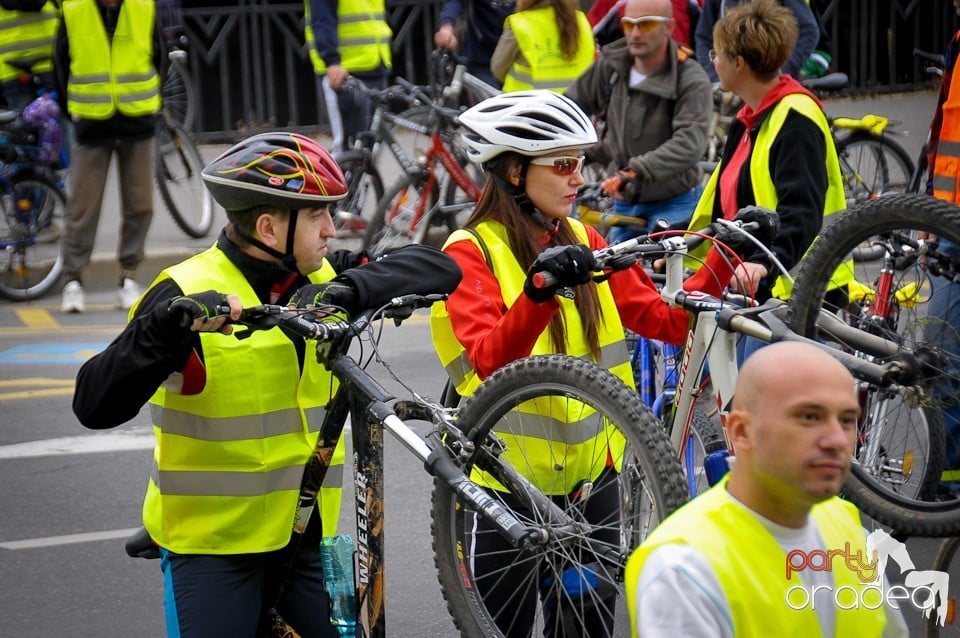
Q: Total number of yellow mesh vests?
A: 8